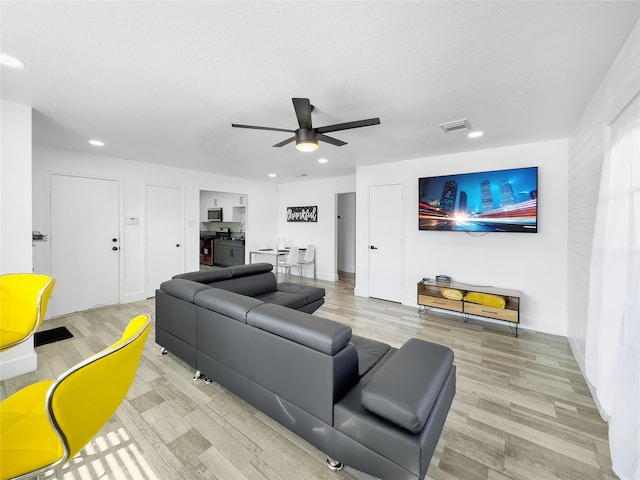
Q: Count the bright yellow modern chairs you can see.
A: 2